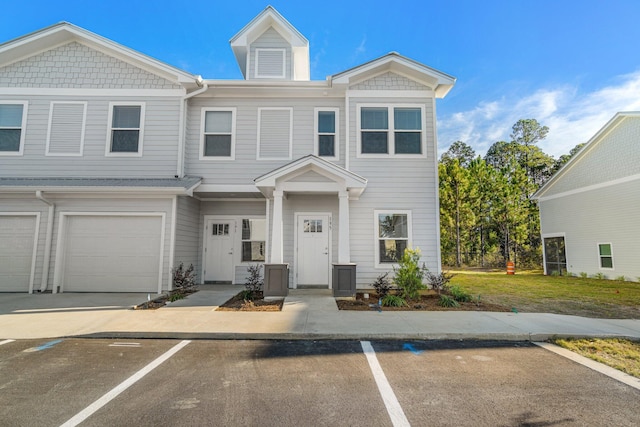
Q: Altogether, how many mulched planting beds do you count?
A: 3